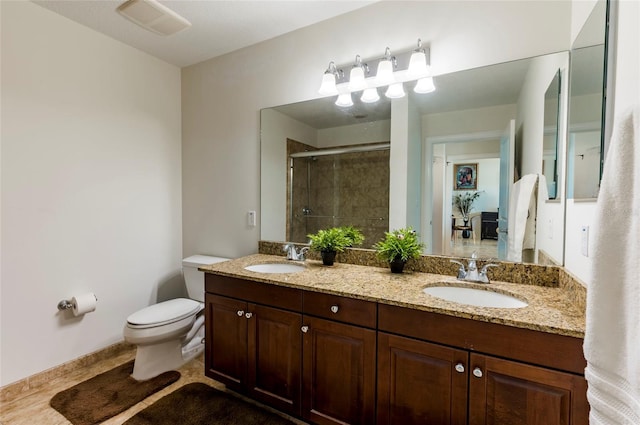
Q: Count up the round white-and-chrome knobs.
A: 6